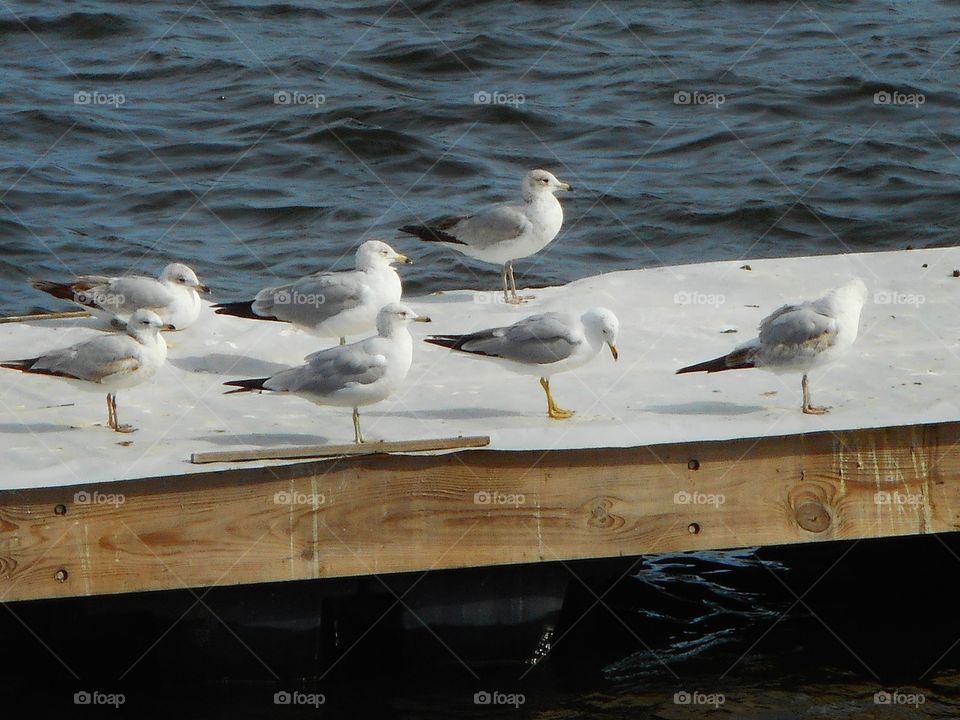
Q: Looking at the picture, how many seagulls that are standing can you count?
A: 6